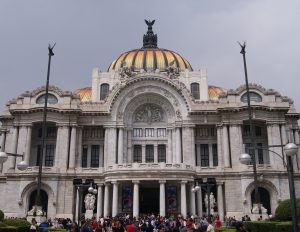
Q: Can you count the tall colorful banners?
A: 2